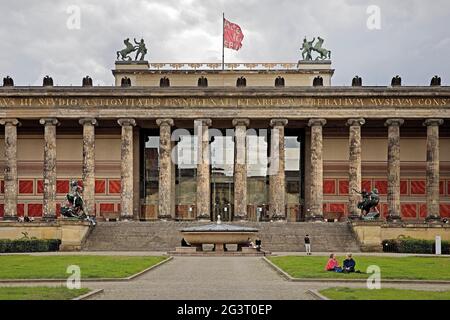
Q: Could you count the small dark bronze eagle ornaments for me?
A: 12